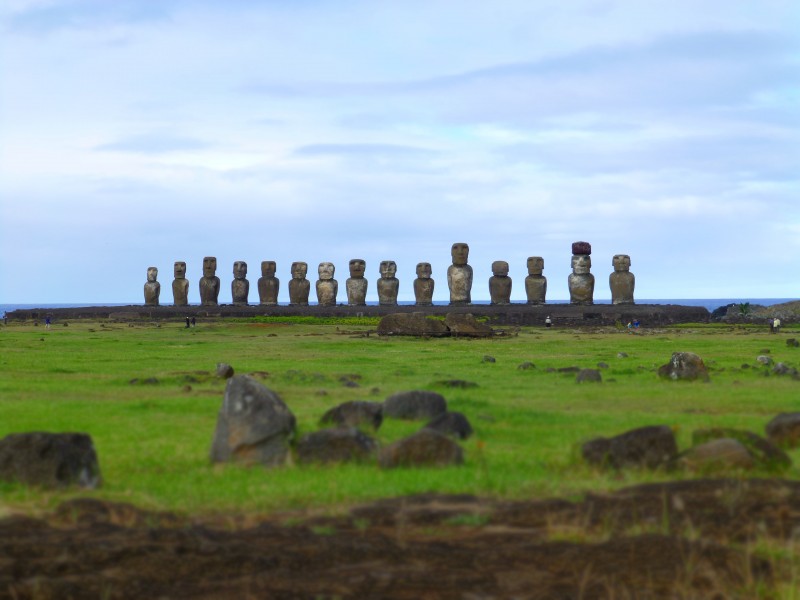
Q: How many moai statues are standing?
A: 15